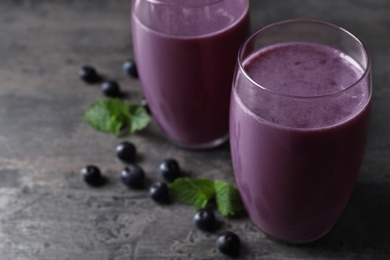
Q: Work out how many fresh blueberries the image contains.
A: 11